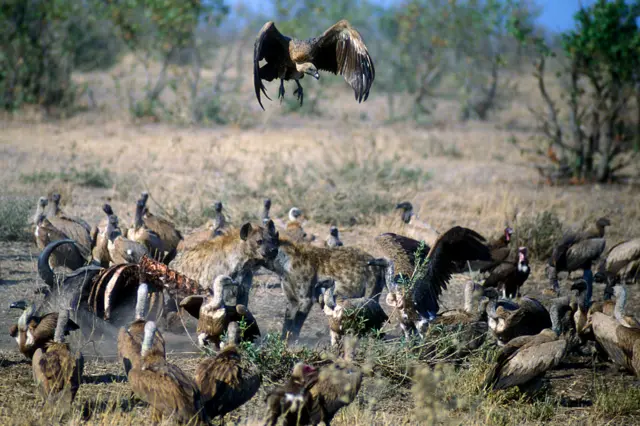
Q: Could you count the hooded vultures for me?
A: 3